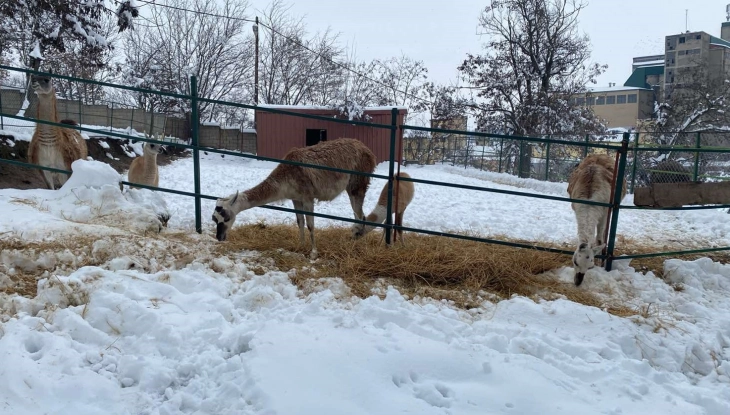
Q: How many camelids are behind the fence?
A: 5